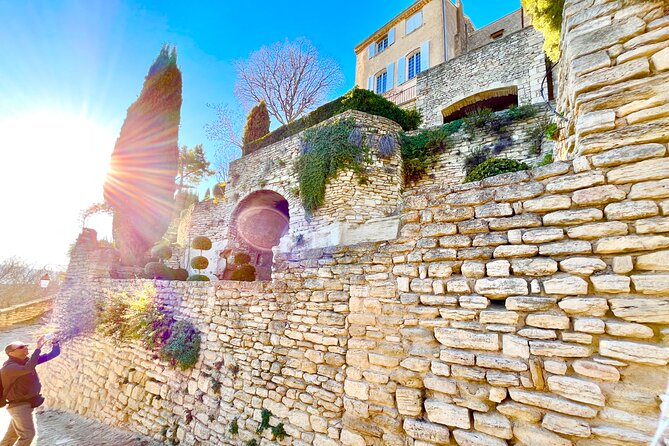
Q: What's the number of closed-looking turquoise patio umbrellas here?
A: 0